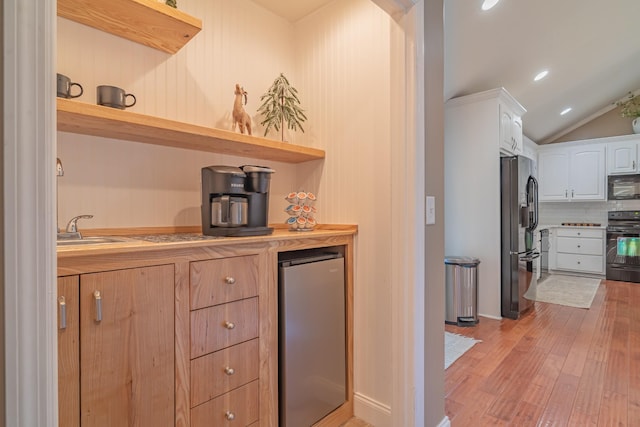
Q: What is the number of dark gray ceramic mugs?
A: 2